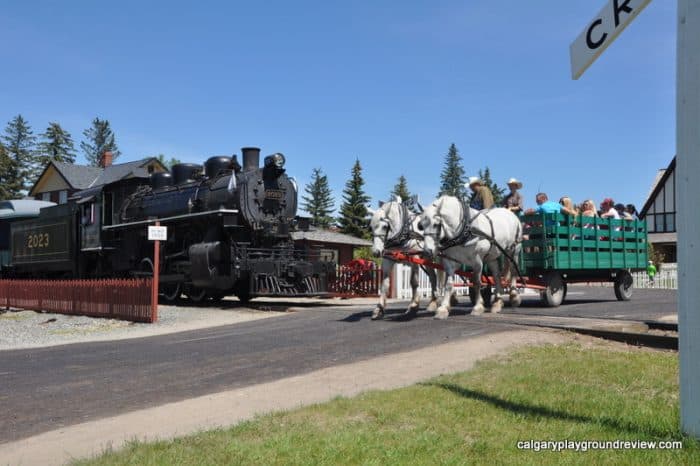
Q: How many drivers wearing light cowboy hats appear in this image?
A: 2